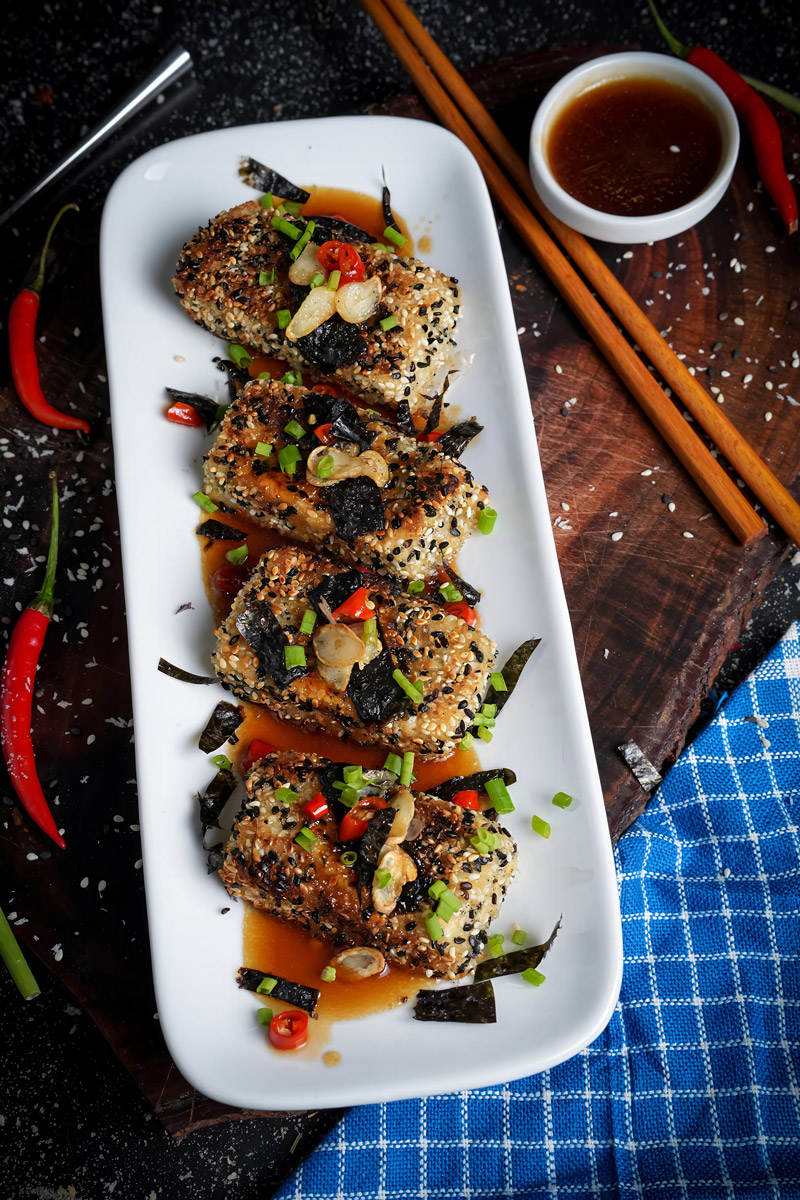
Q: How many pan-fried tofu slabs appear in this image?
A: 4